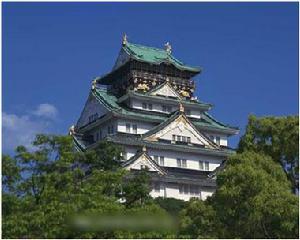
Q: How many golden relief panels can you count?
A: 2